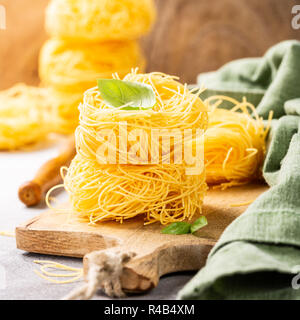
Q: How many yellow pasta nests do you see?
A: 7